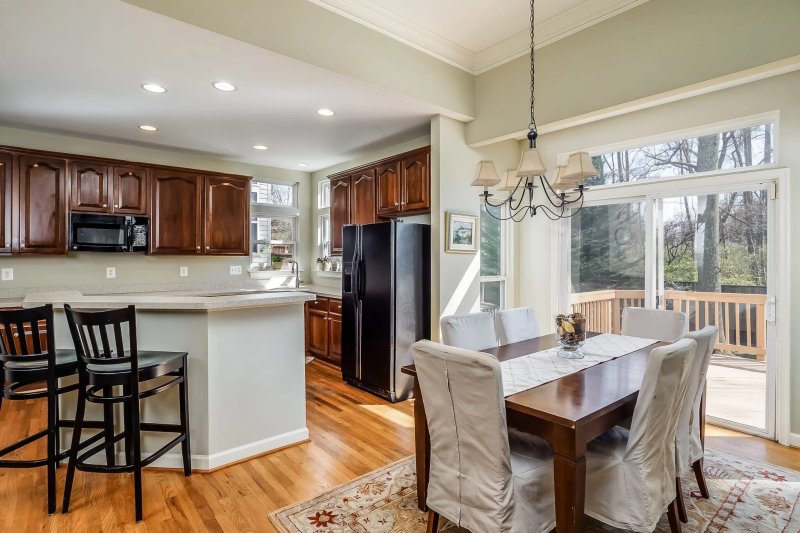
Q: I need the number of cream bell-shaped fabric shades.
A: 5